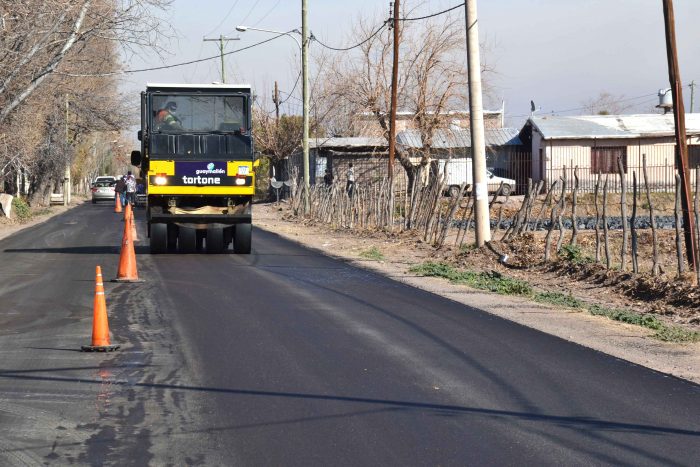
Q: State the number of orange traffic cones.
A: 5